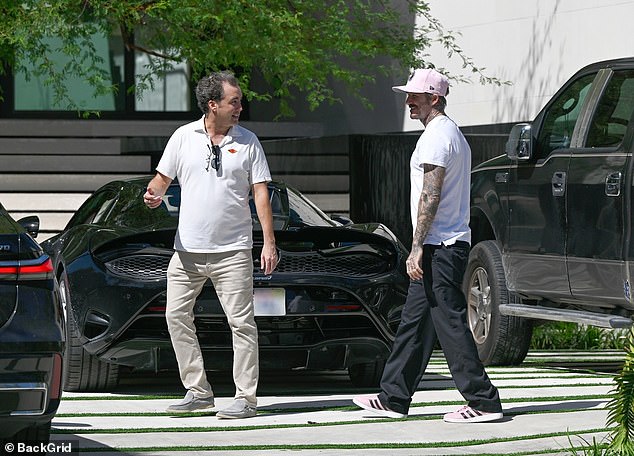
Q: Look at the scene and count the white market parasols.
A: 0